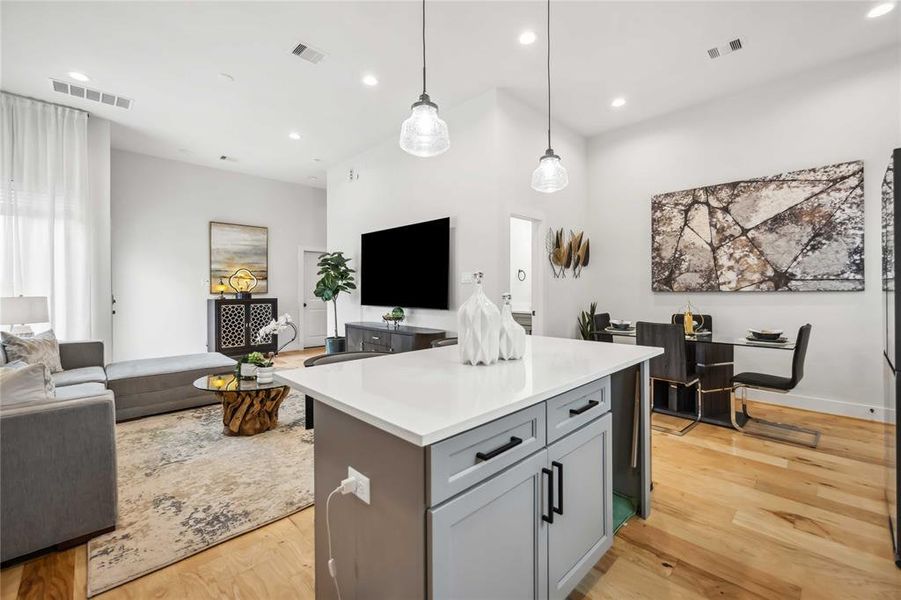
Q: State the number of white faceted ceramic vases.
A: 2